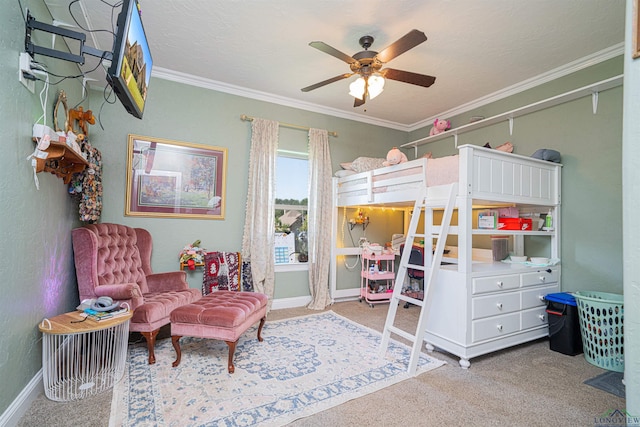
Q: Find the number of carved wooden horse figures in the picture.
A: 1